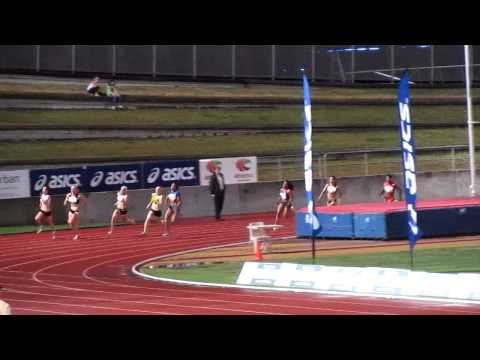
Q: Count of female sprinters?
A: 8